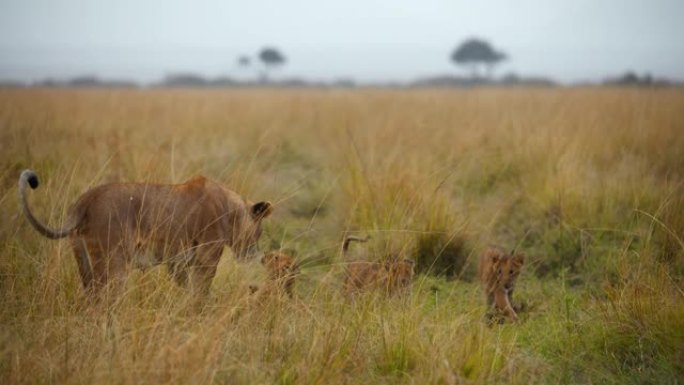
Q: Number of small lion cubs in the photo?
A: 3